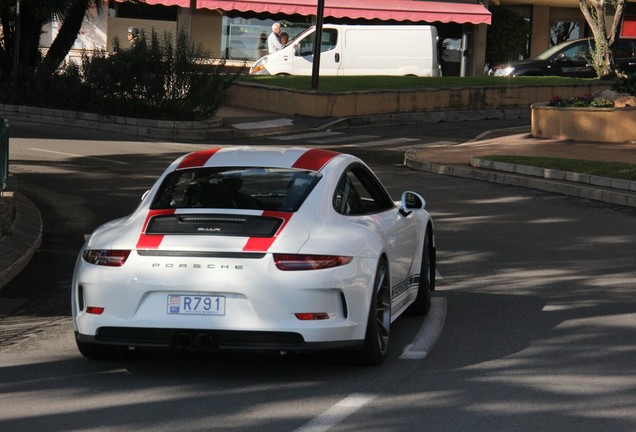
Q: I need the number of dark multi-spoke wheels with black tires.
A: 2